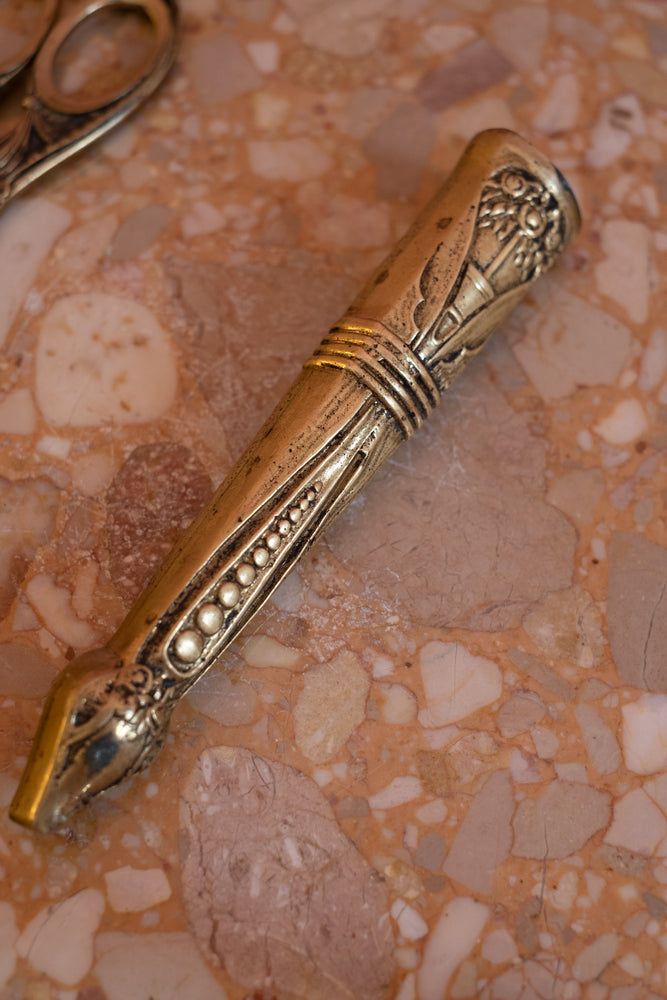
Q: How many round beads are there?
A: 11